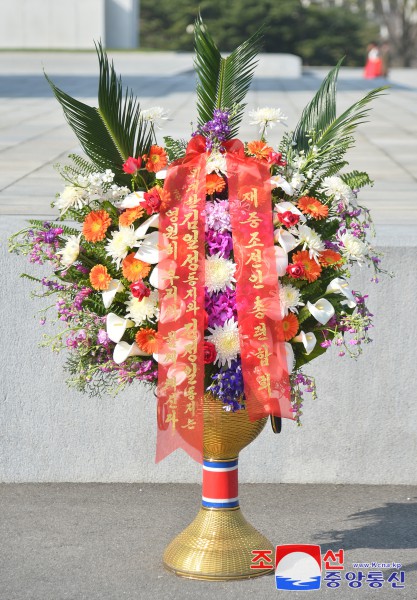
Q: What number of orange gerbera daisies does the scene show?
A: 13